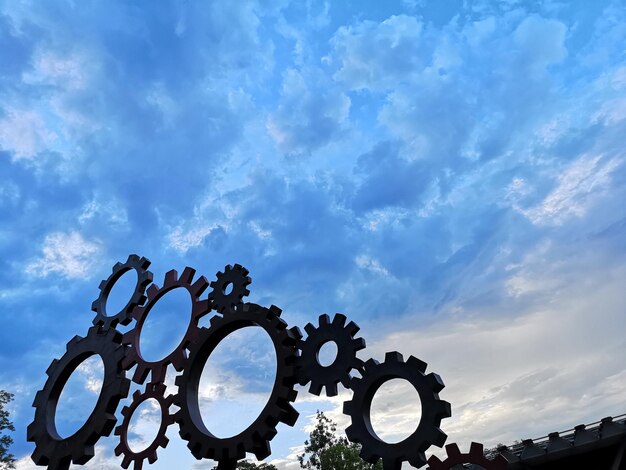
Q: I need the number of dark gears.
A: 6